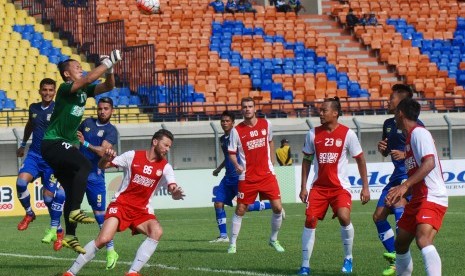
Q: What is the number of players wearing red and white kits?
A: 4